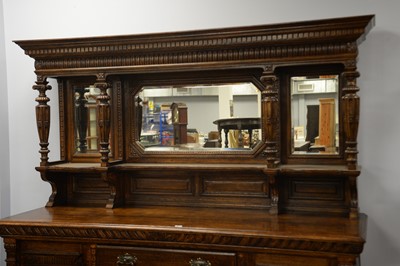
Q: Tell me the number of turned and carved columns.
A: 4